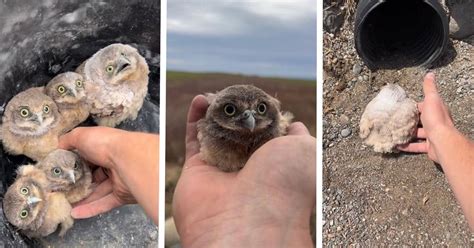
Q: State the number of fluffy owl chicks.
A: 7